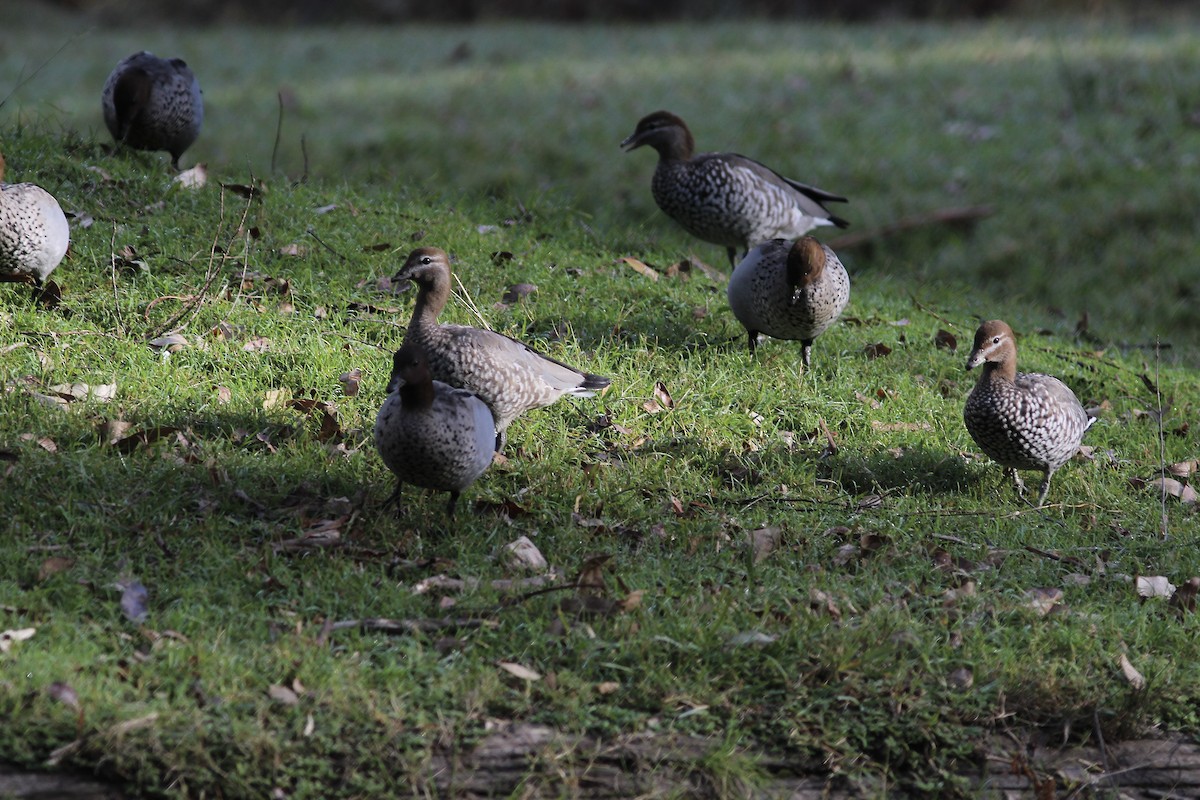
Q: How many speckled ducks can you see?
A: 7